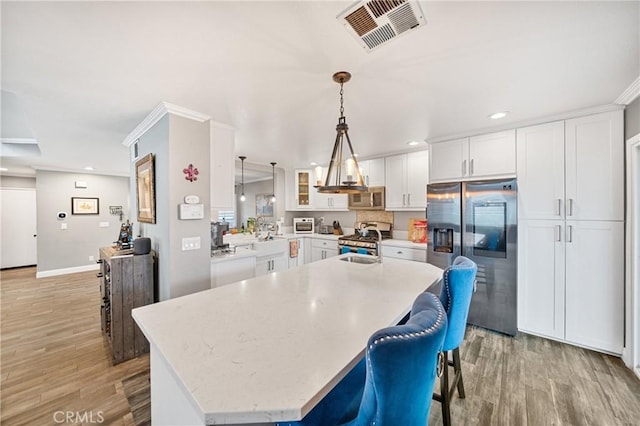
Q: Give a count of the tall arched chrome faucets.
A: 2